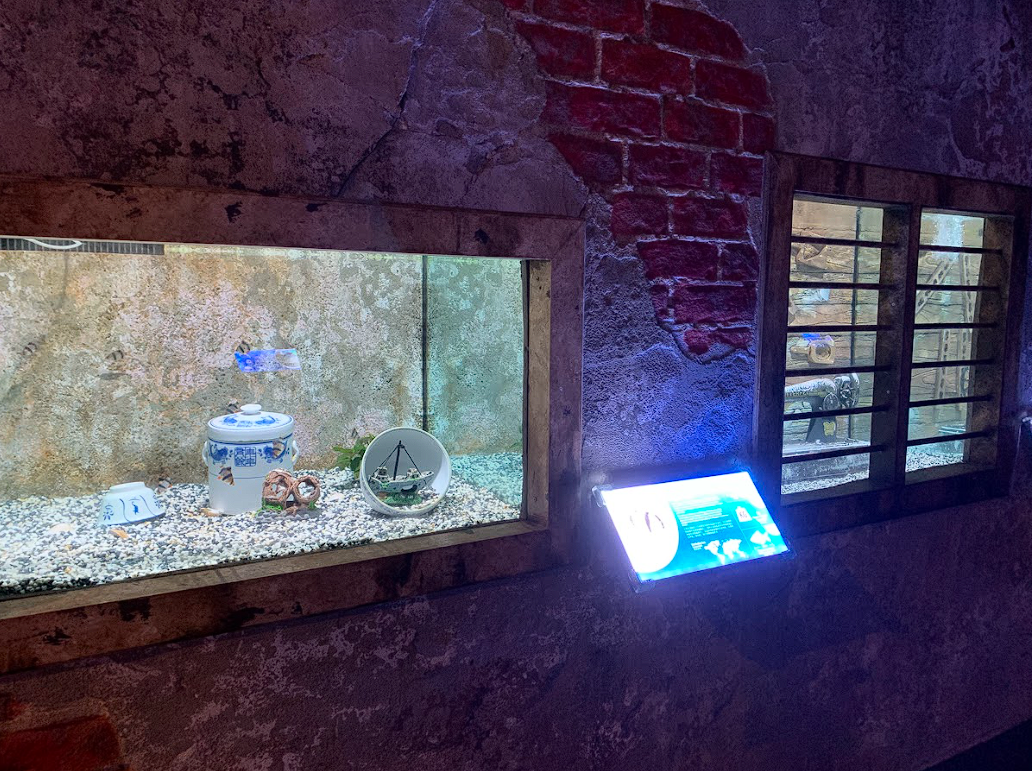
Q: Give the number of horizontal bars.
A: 12